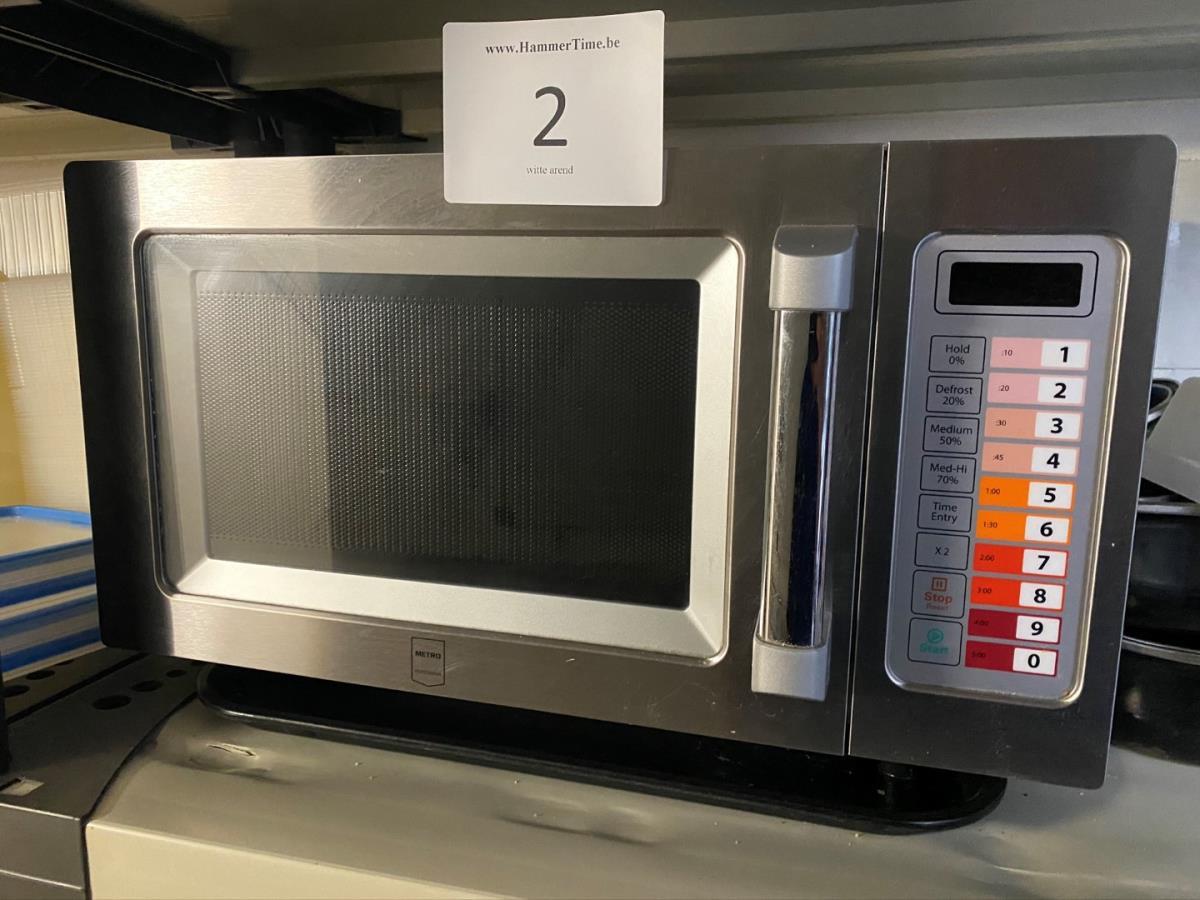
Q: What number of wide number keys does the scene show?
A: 10